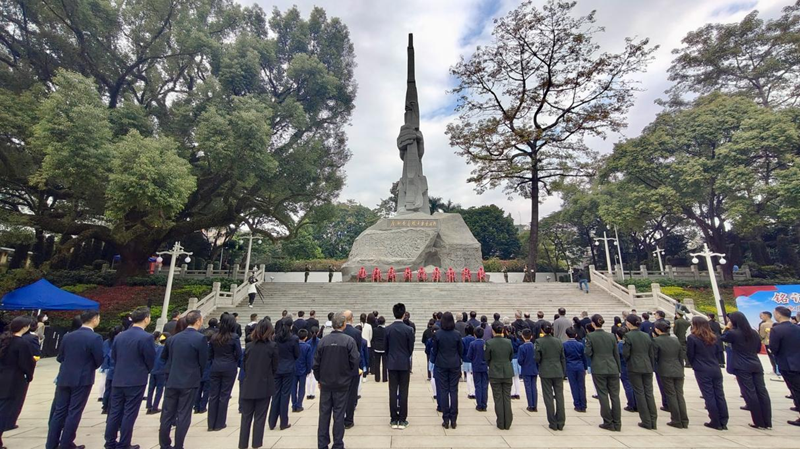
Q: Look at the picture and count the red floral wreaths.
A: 9